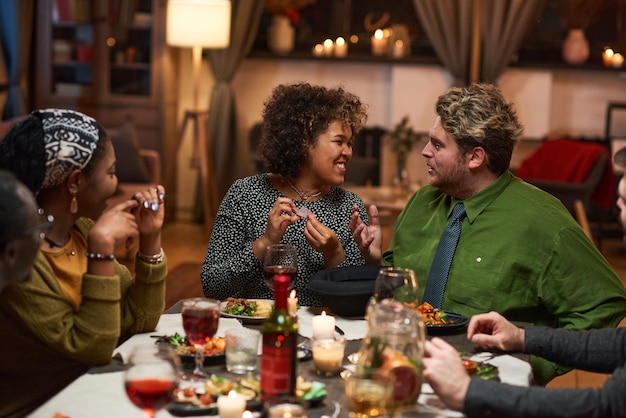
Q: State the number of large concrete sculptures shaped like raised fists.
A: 0